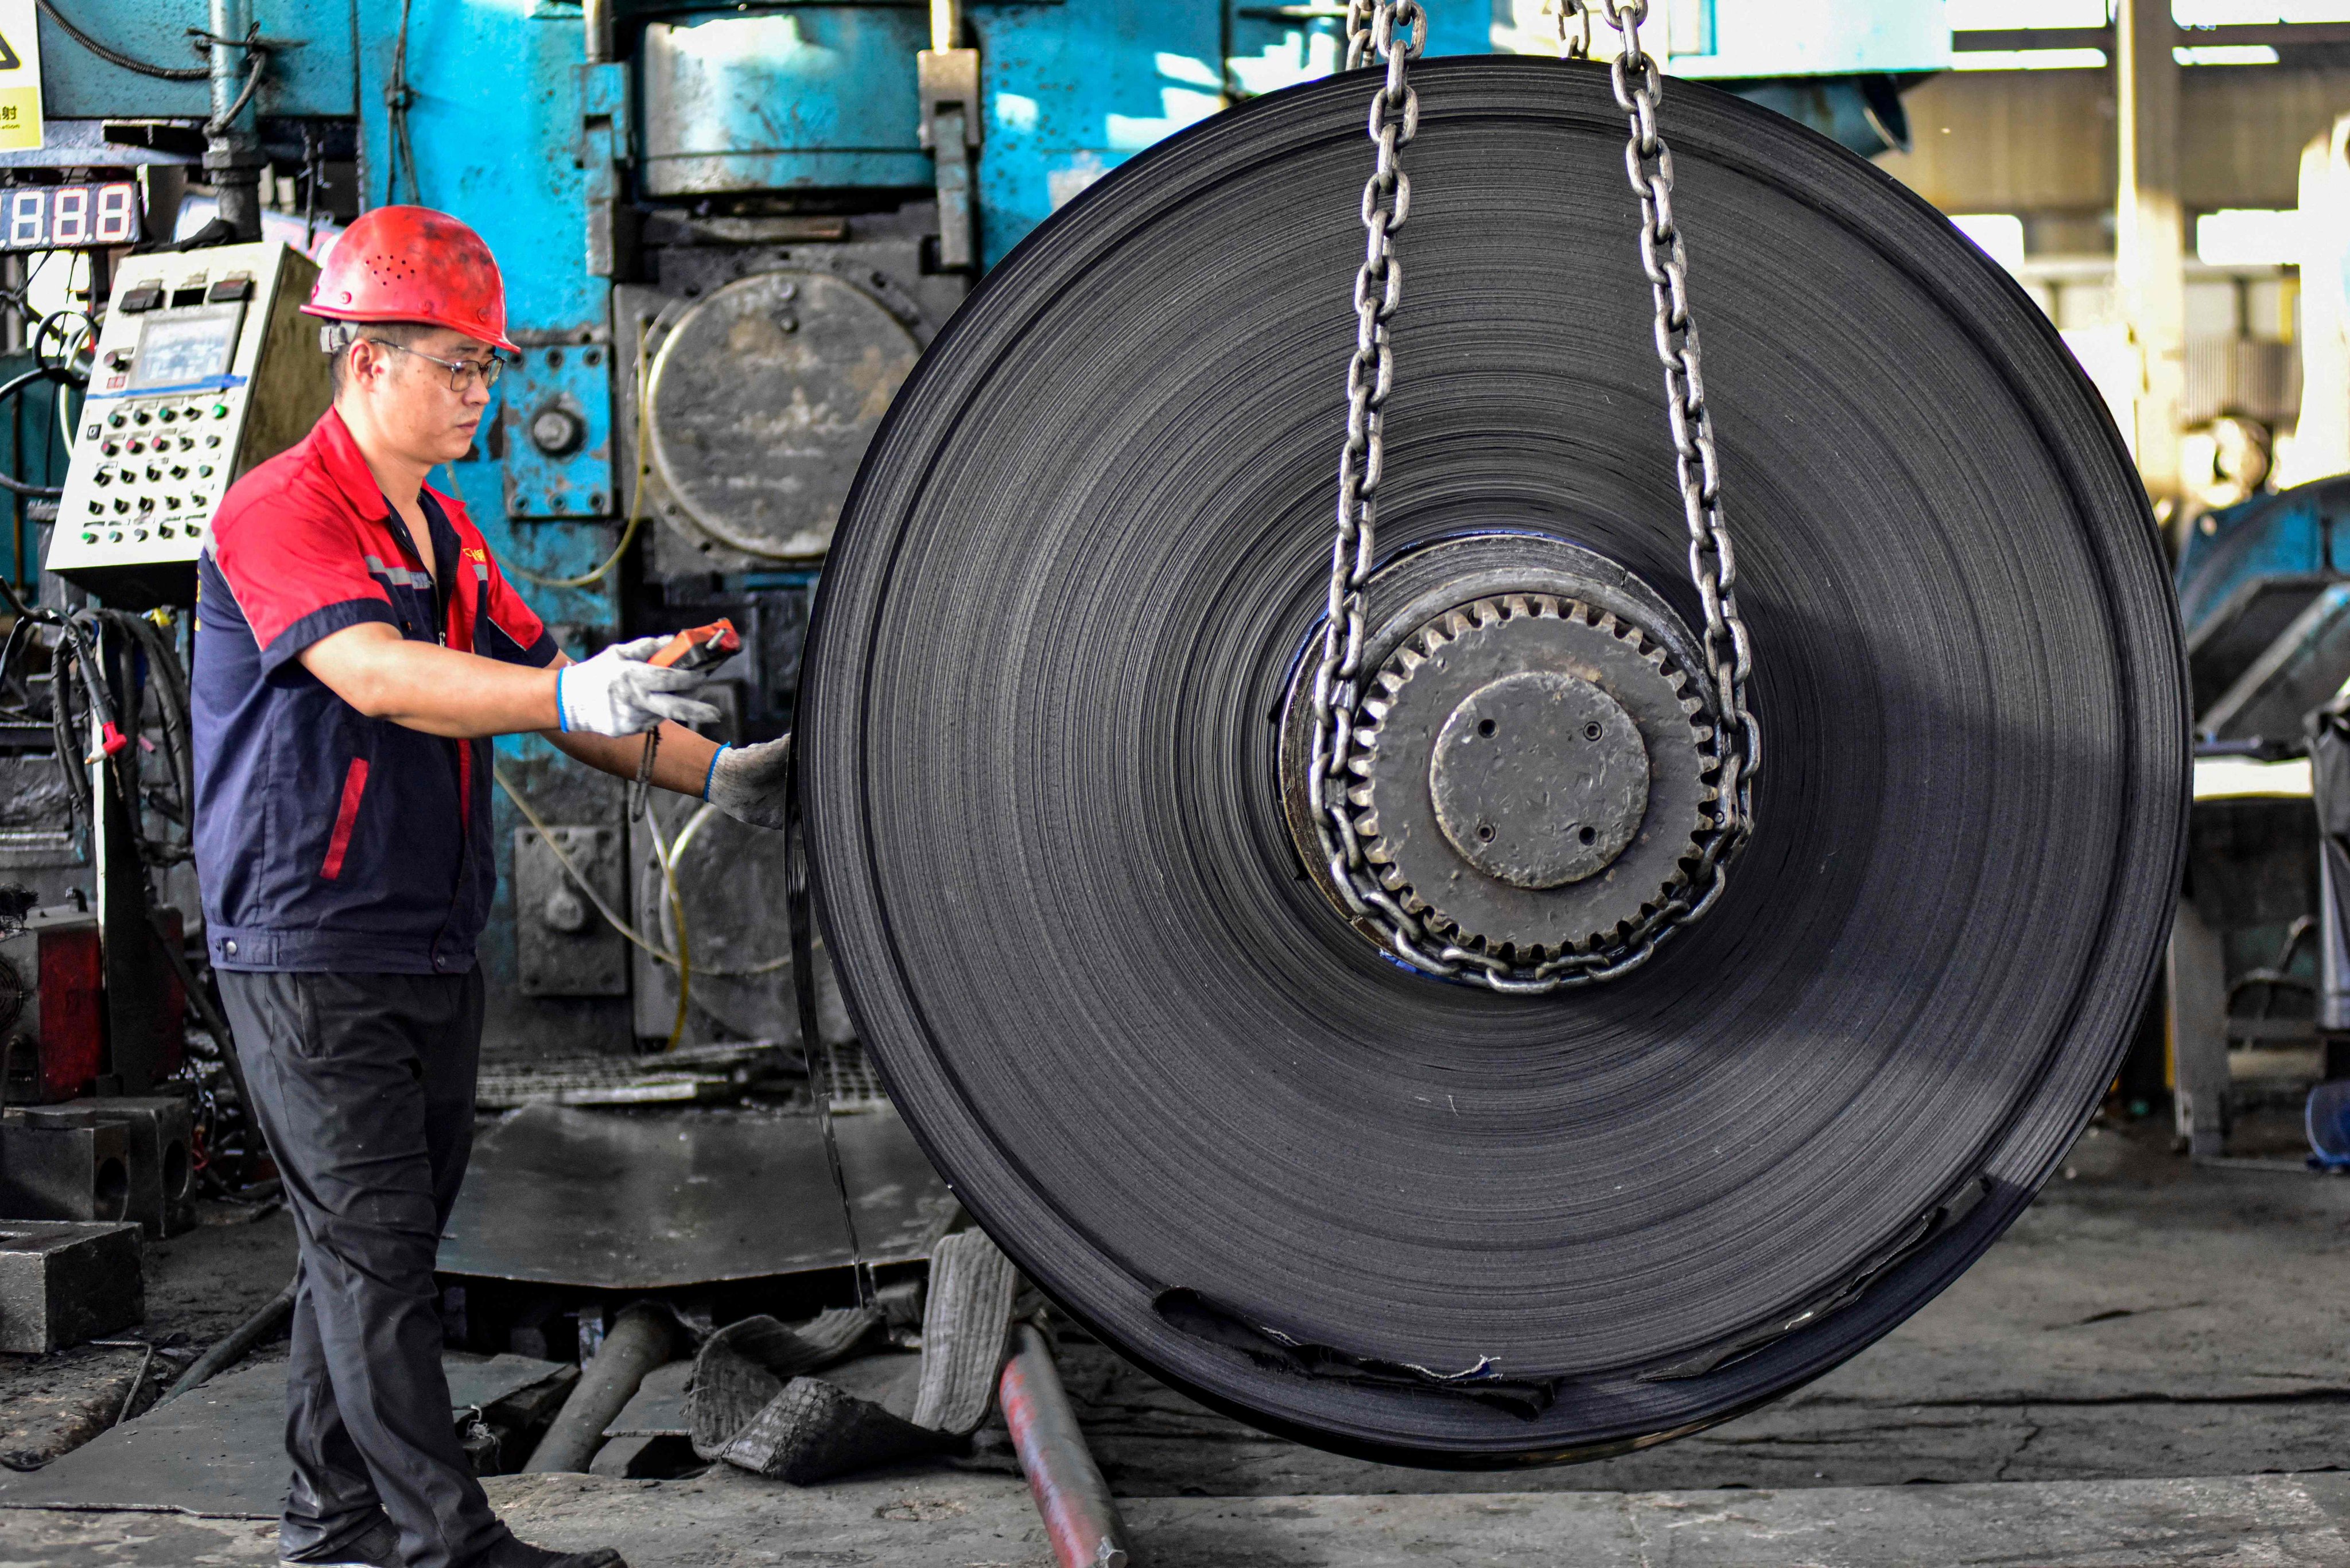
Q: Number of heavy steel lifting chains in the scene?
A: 2